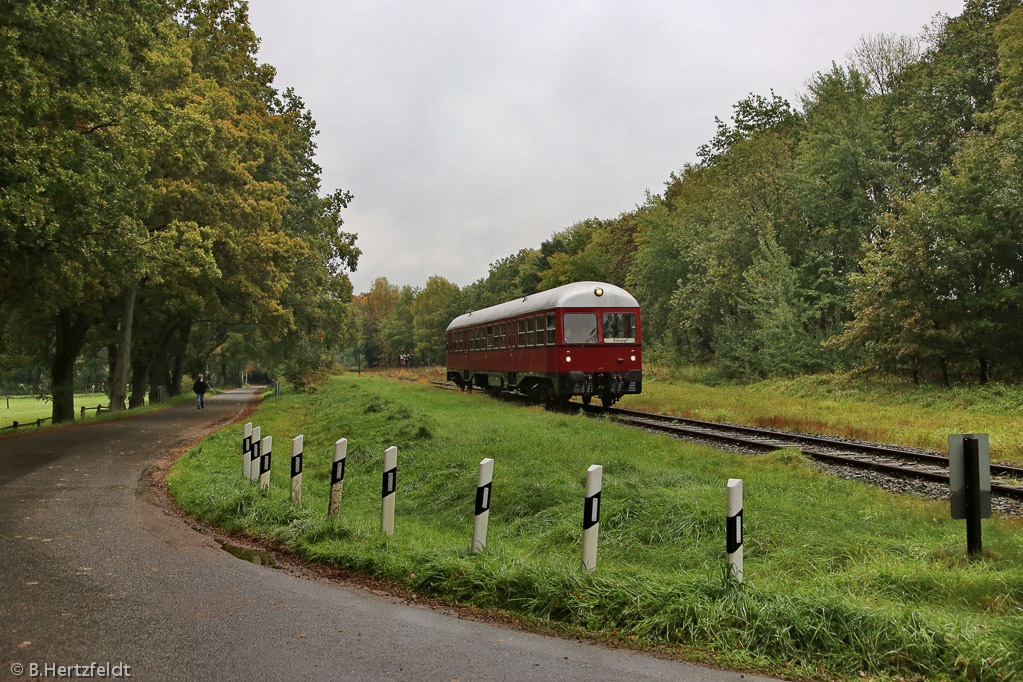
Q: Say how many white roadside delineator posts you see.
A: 9